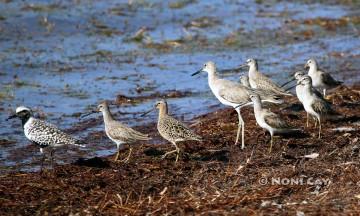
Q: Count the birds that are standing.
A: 10